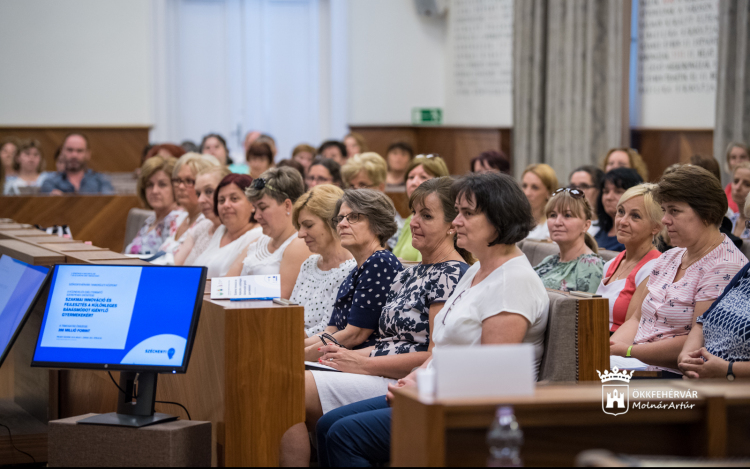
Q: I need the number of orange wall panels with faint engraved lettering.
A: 0